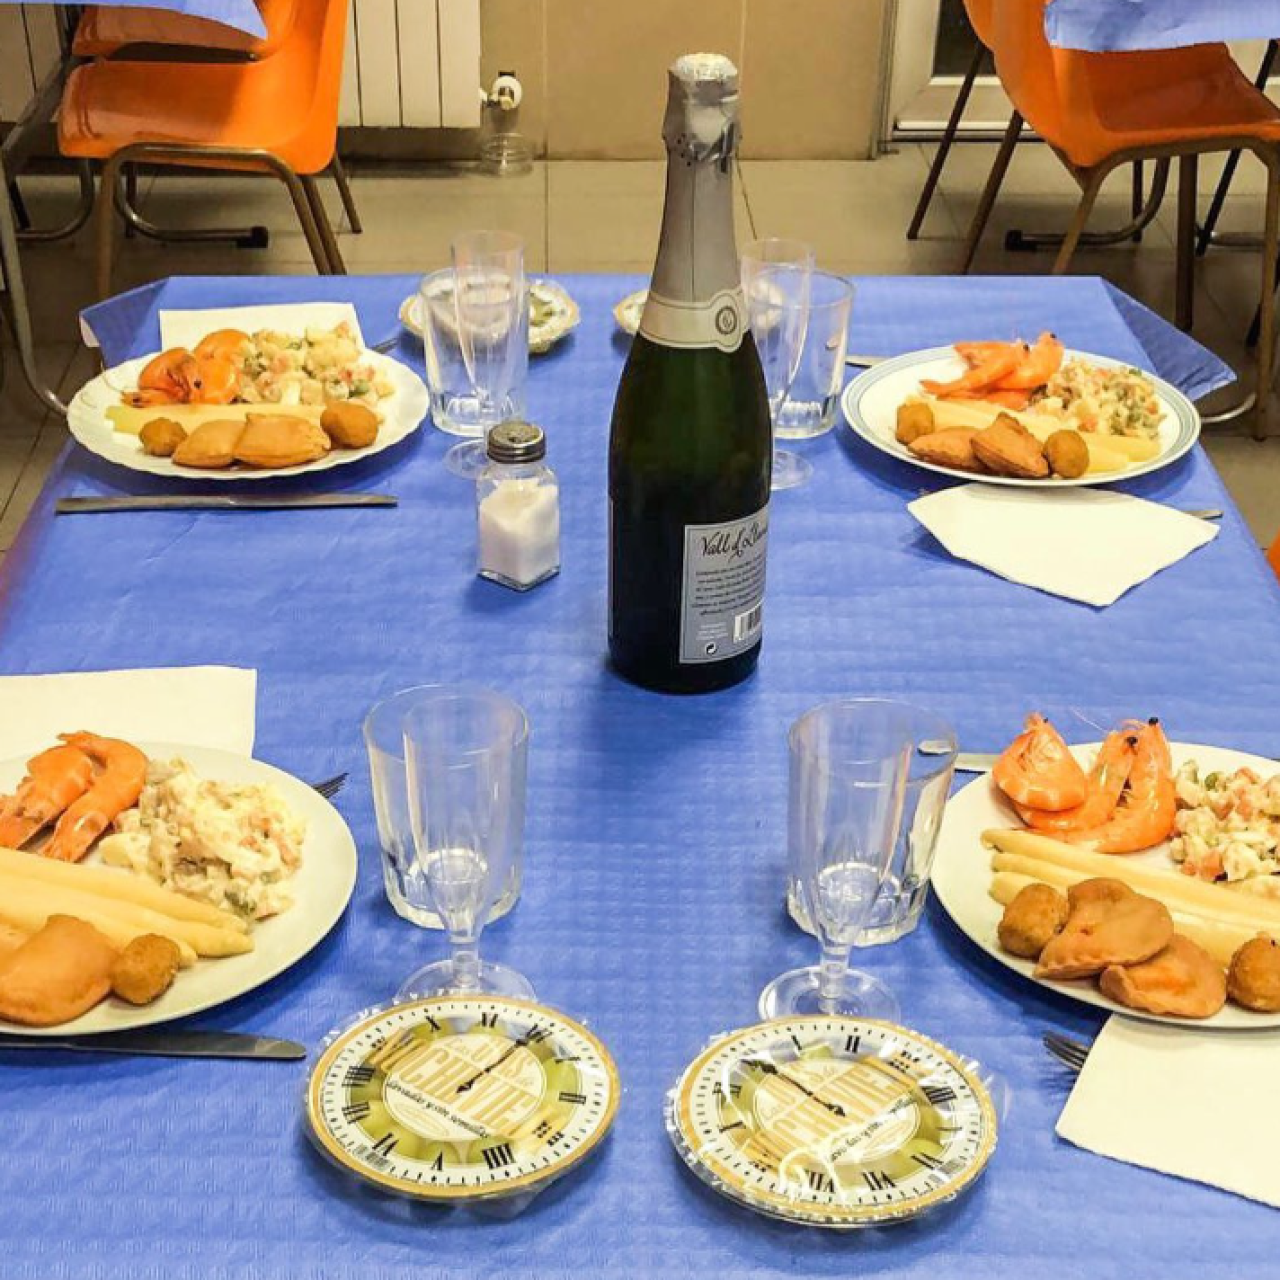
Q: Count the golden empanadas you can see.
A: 7